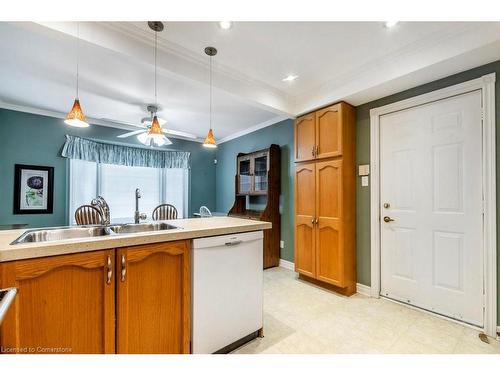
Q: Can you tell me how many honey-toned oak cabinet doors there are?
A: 6